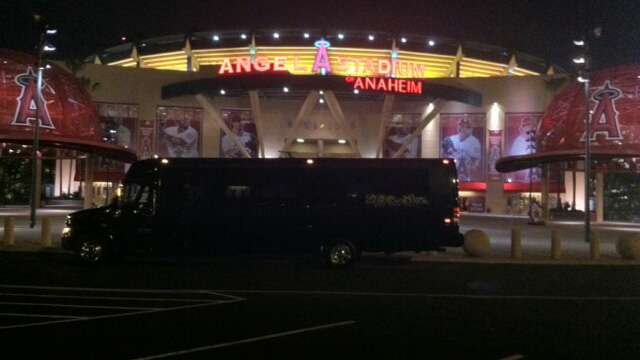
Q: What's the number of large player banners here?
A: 6